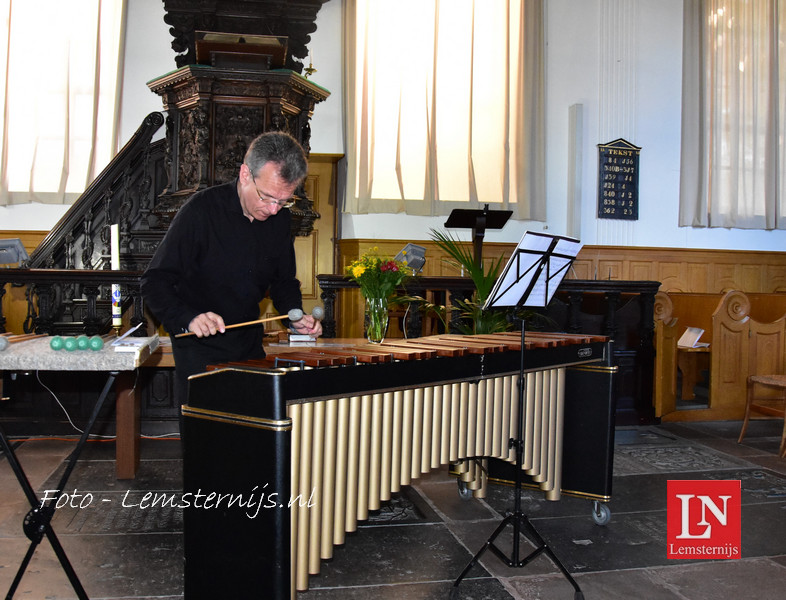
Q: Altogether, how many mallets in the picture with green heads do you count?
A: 4